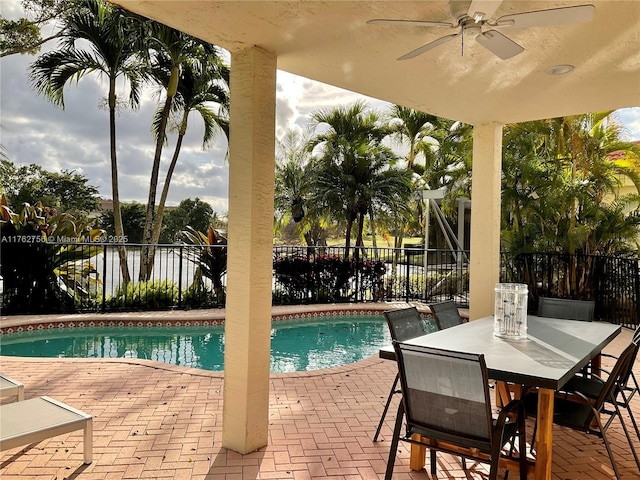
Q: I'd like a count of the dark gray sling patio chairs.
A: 6